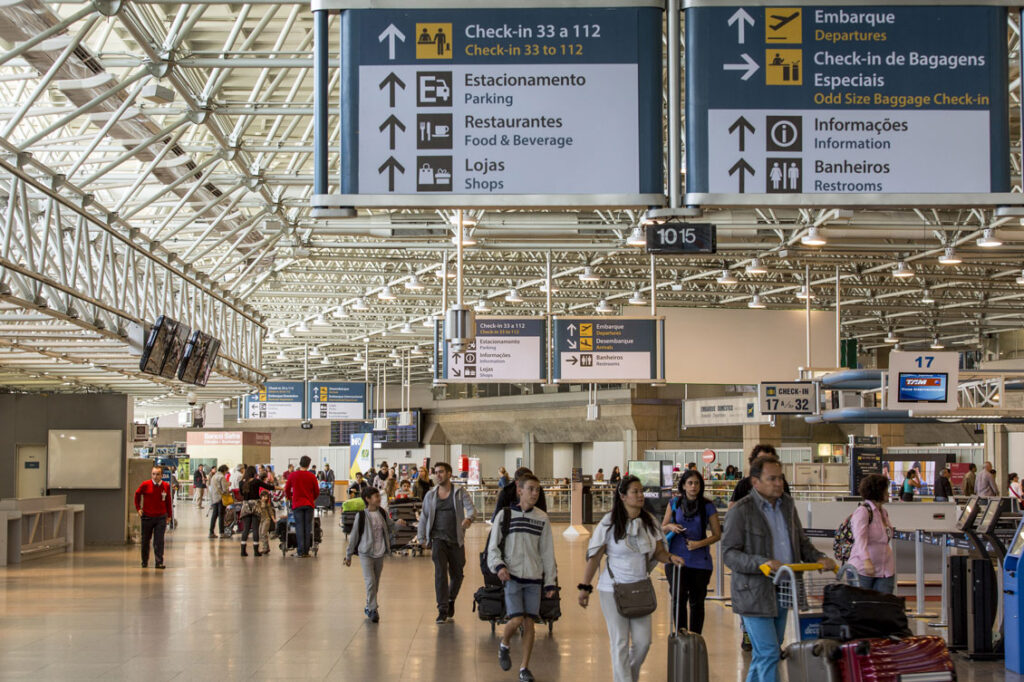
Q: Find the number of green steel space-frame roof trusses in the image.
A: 0